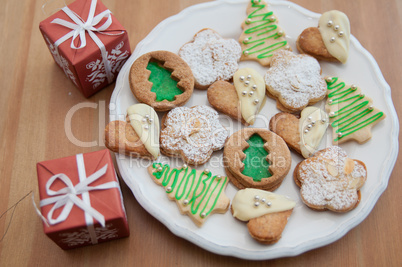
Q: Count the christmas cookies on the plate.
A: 14